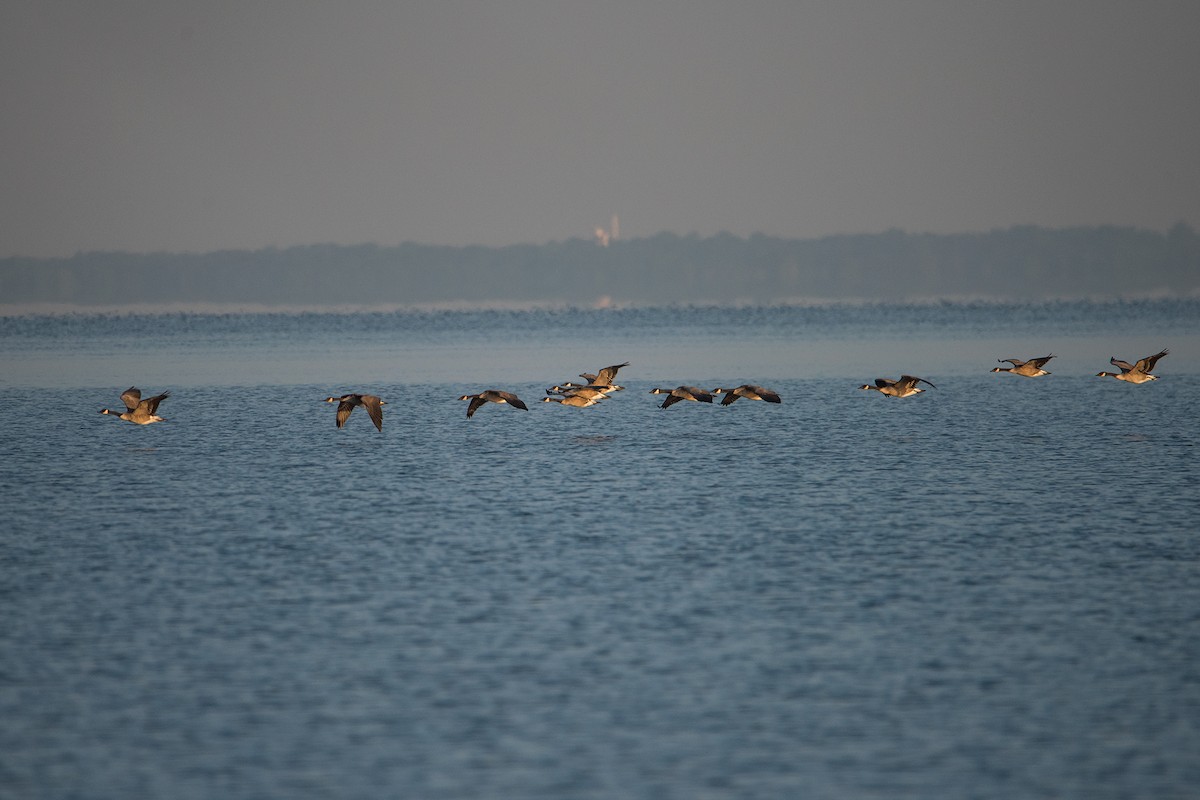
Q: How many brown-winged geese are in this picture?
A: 11